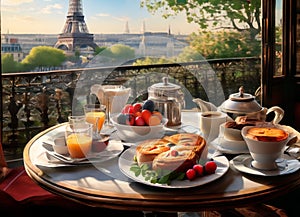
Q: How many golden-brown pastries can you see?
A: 3